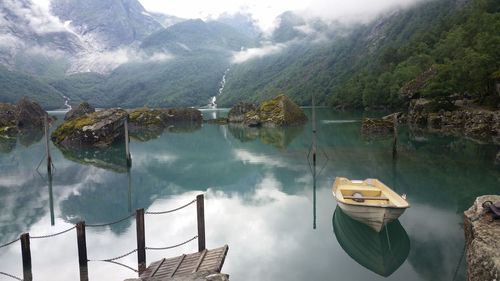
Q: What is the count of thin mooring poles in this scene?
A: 4